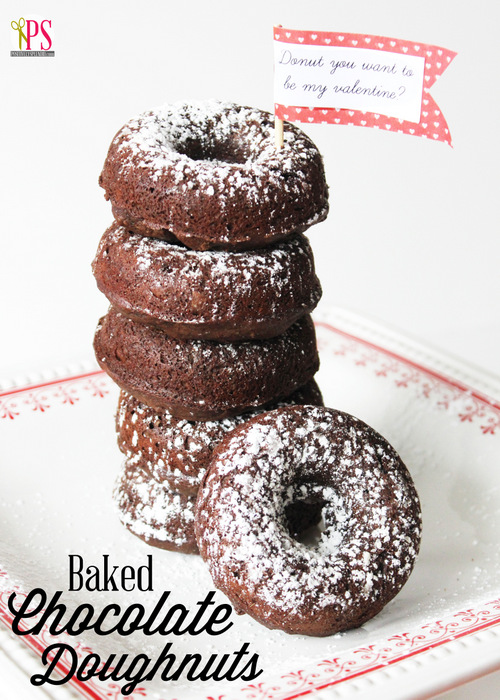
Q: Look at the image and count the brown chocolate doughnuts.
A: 6